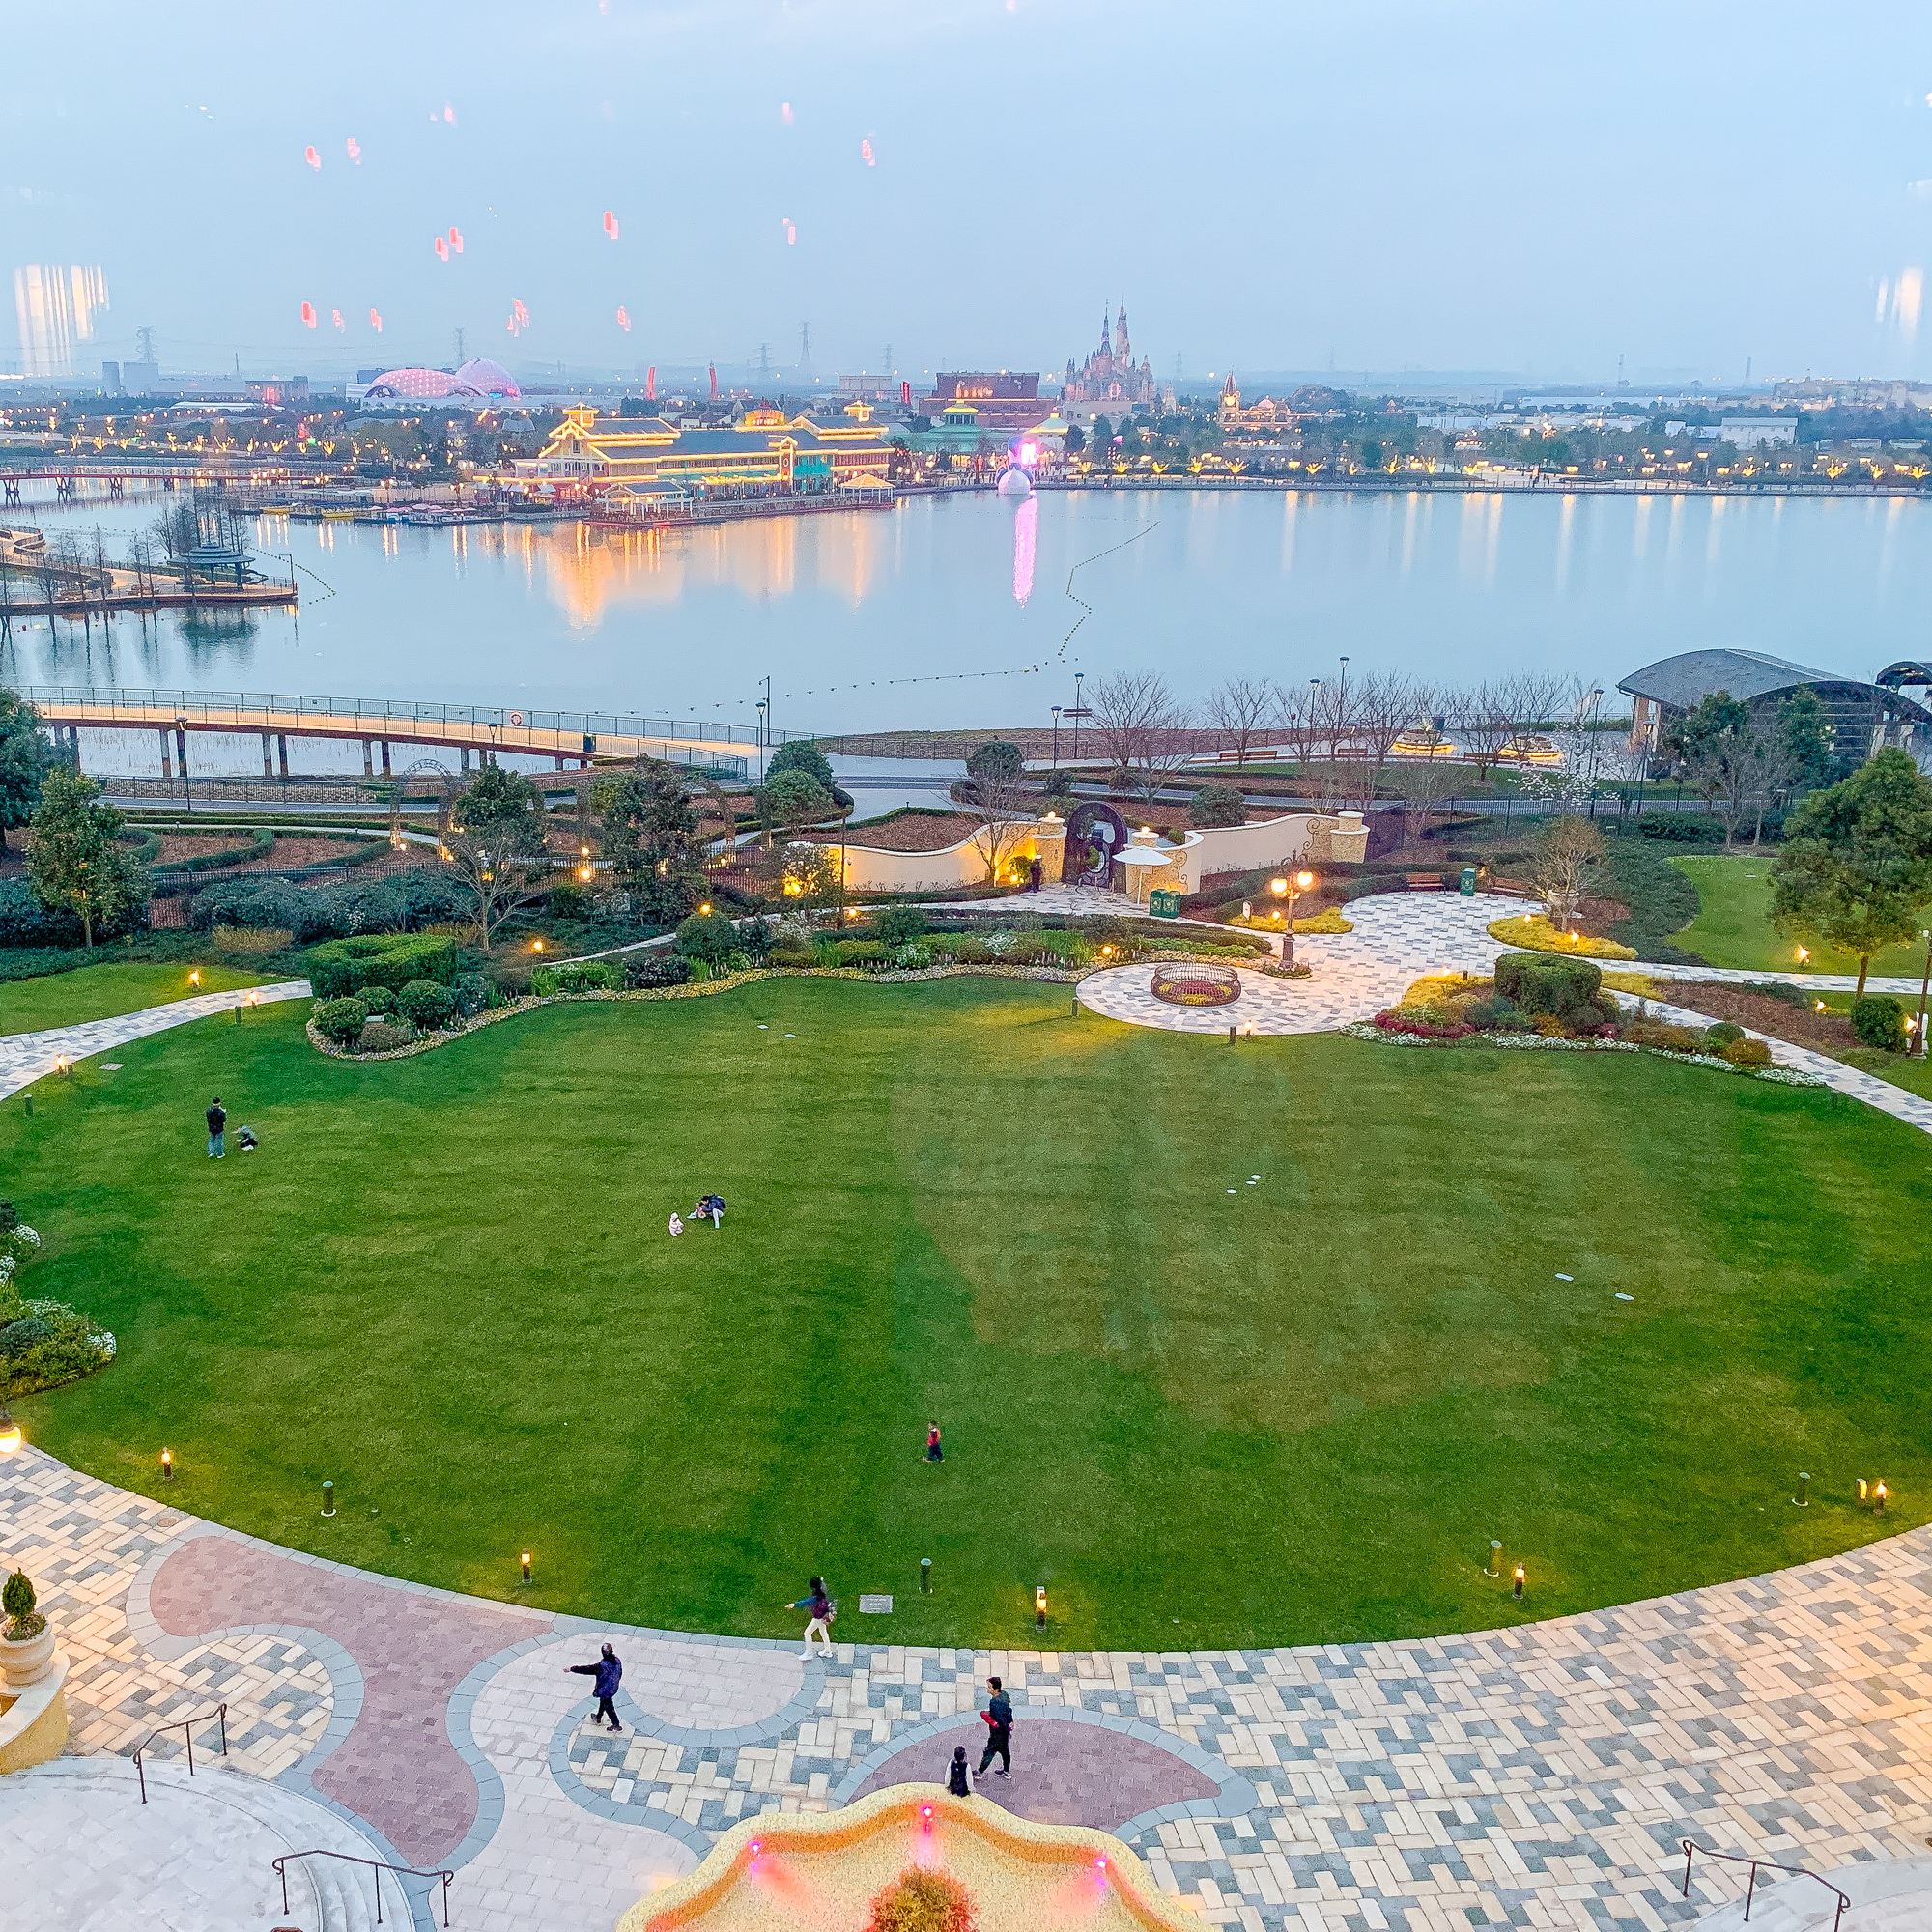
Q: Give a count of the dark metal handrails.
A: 3